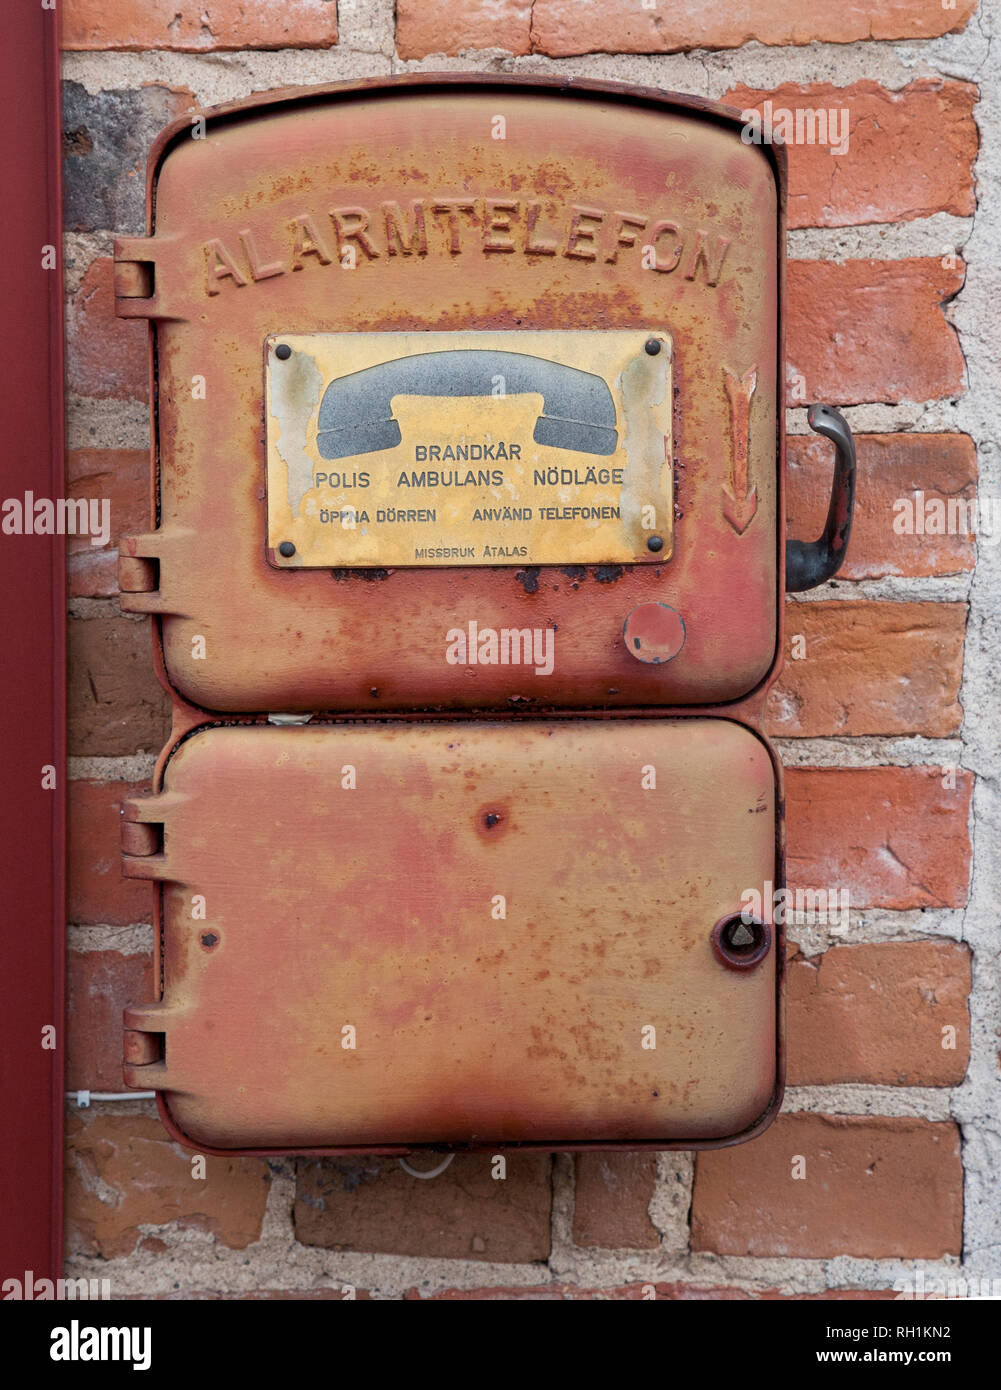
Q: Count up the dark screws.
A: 4